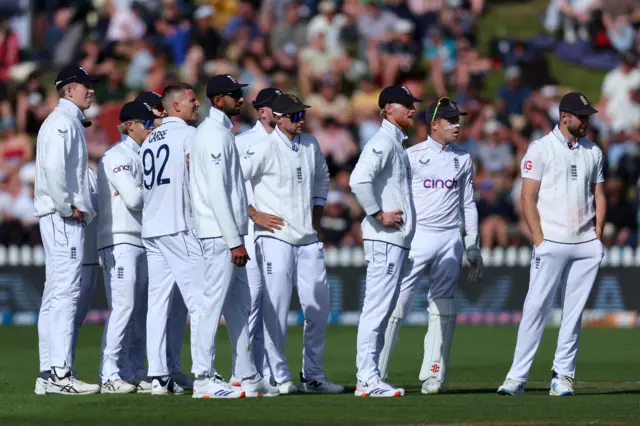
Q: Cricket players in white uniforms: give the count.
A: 11